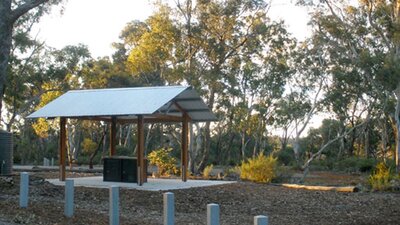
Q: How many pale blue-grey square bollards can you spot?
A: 6